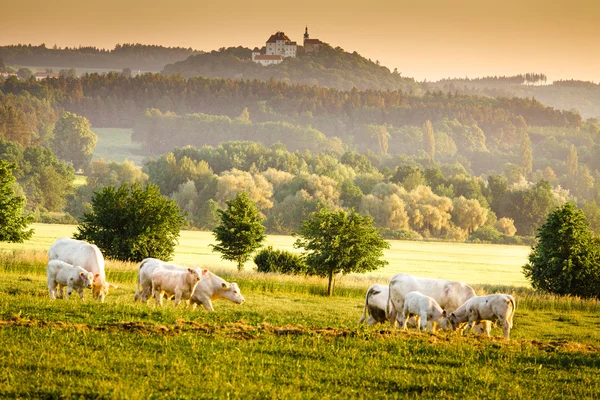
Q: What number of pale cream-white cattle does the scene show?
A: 8